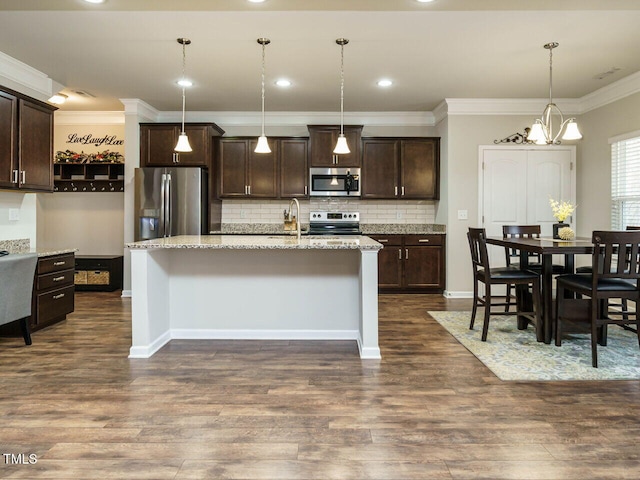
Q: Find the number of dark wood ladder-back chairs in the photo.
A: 4